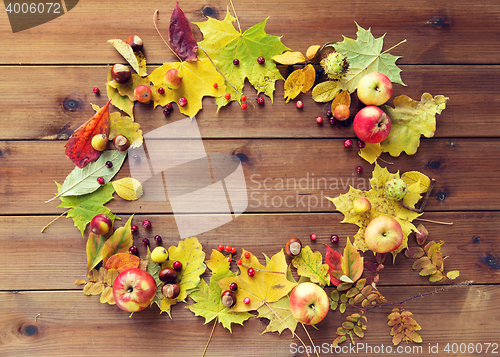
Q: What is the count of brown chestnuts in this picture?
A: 7